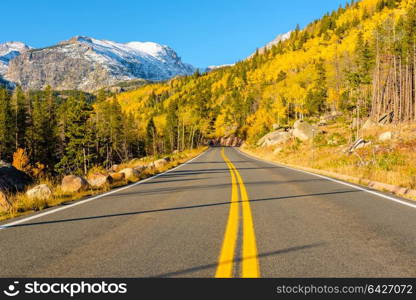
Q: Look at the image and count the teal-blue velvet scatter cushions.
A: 0